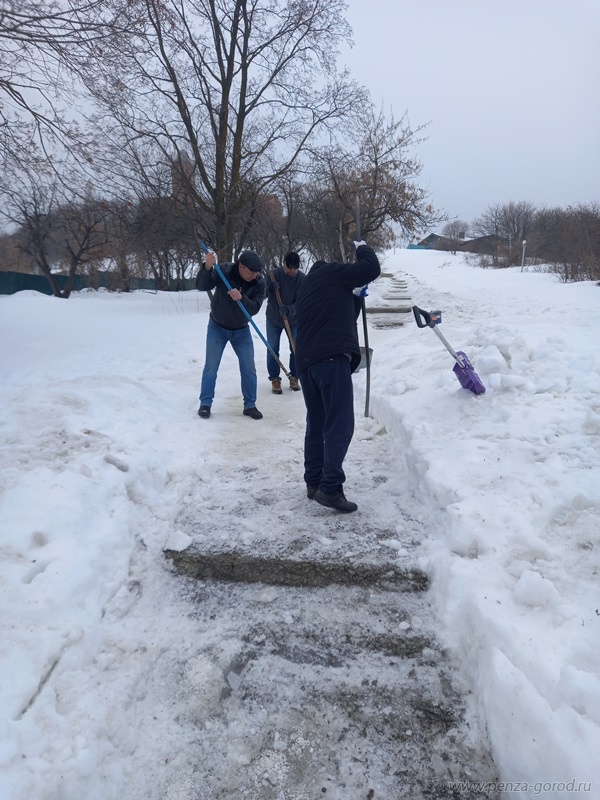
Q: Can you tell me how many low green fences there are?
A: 1